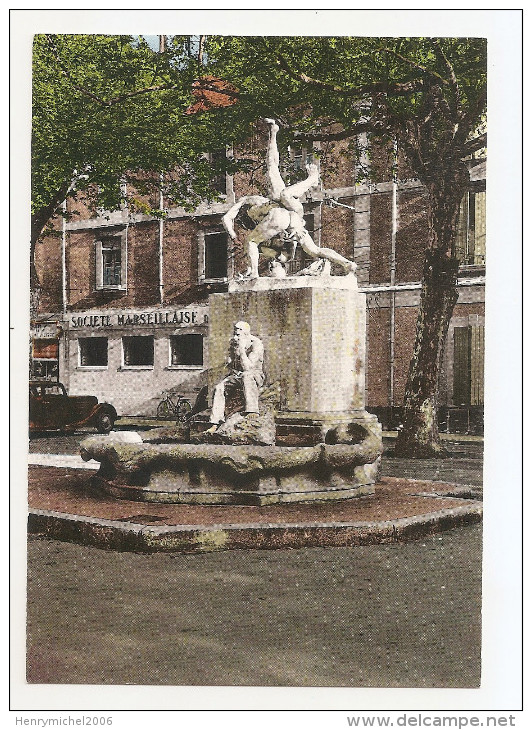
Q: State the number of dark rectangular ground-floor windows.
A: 3